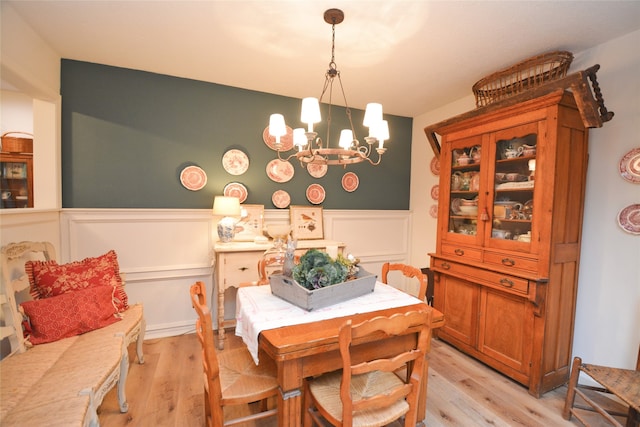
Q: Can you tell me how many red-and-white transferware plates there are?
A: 14